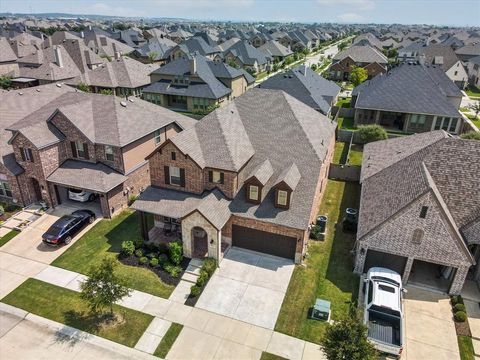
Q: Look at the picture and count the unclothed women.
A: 0